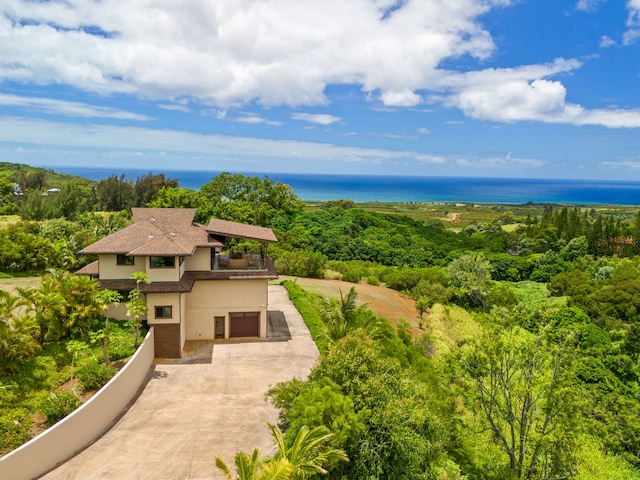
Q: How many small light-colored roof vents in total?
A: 3